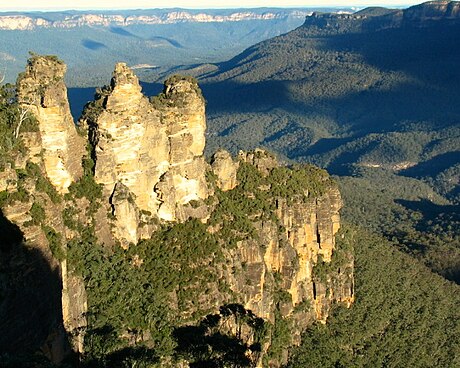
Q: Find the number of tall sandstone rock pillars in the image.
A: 3